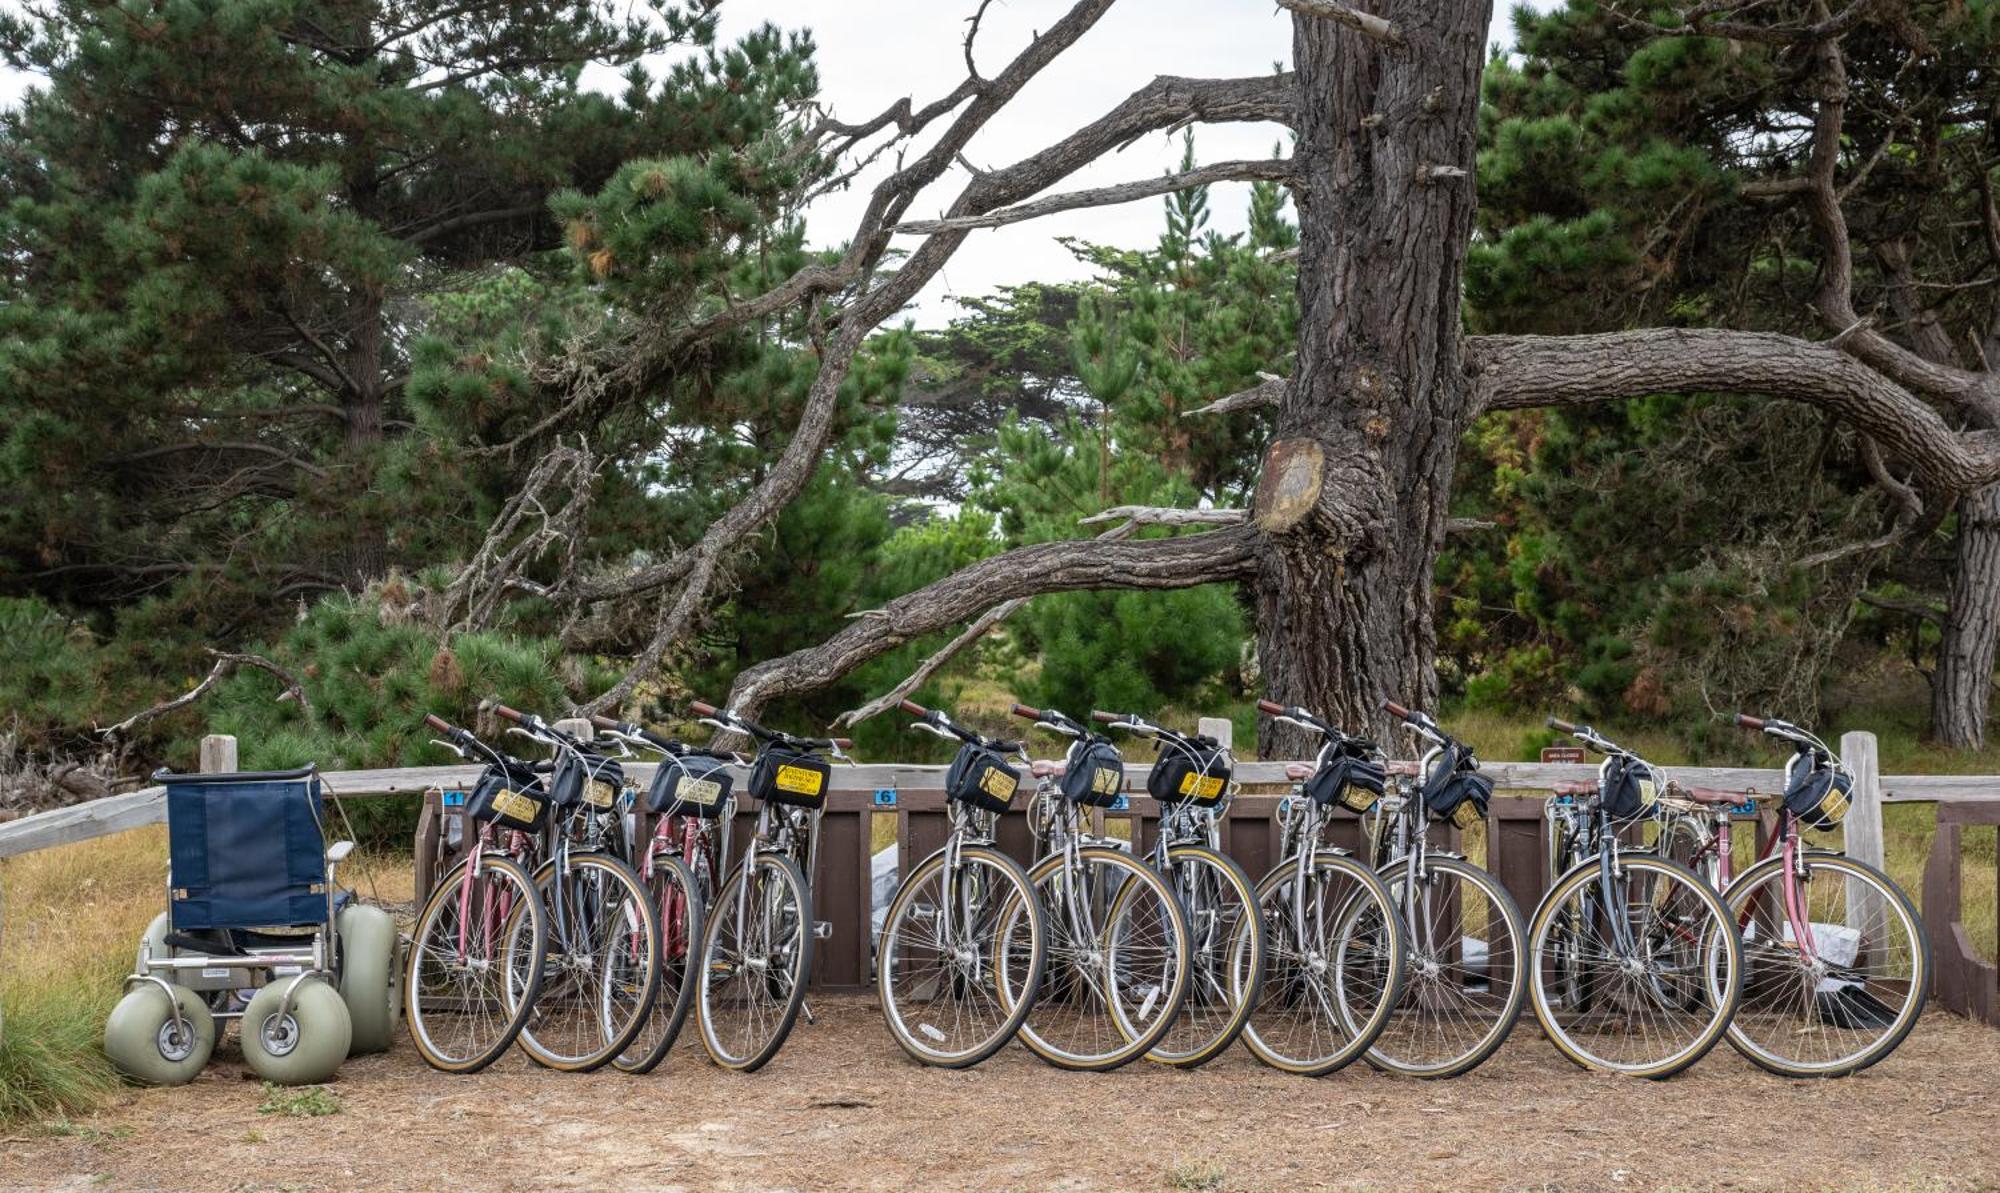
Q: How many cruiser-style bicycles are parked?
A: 11